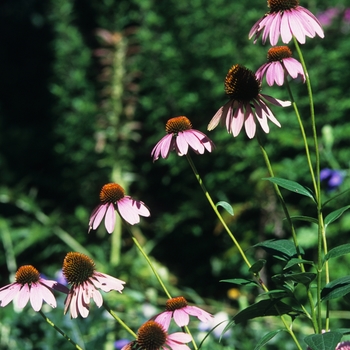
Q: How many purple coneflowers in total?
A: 9